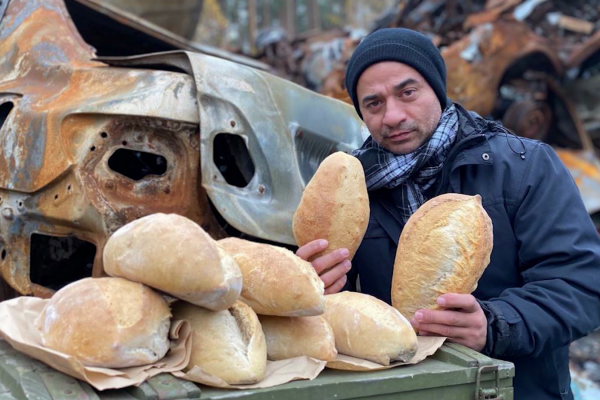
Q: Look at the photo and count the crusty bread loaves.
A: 8